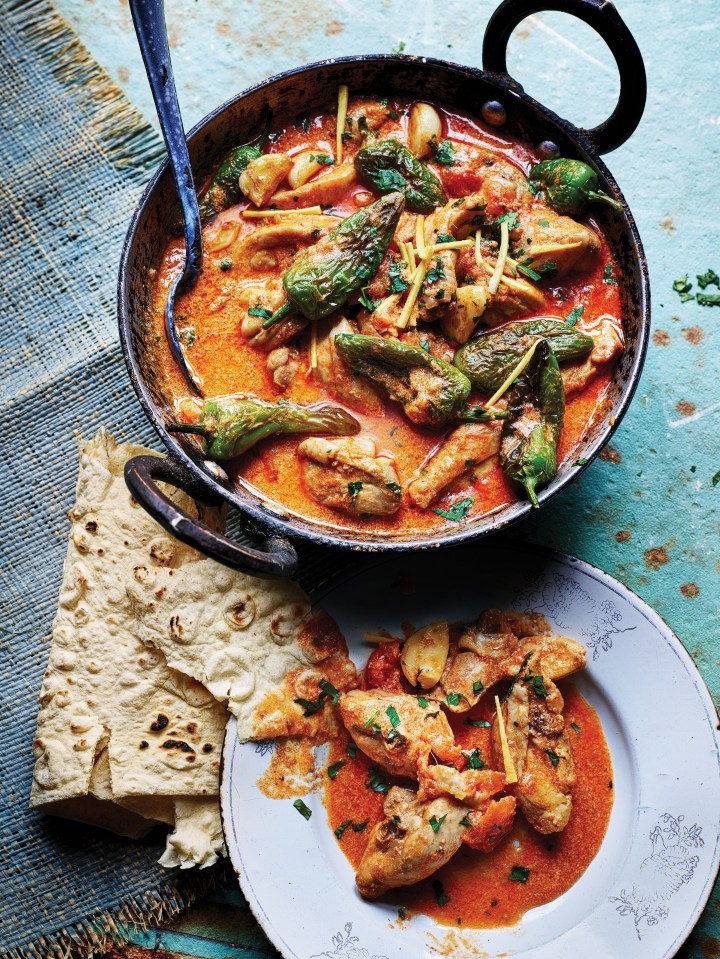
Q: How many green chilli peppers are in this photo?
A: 8